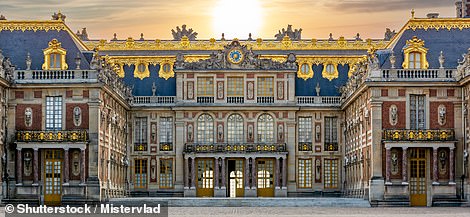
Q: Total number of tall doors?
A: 5